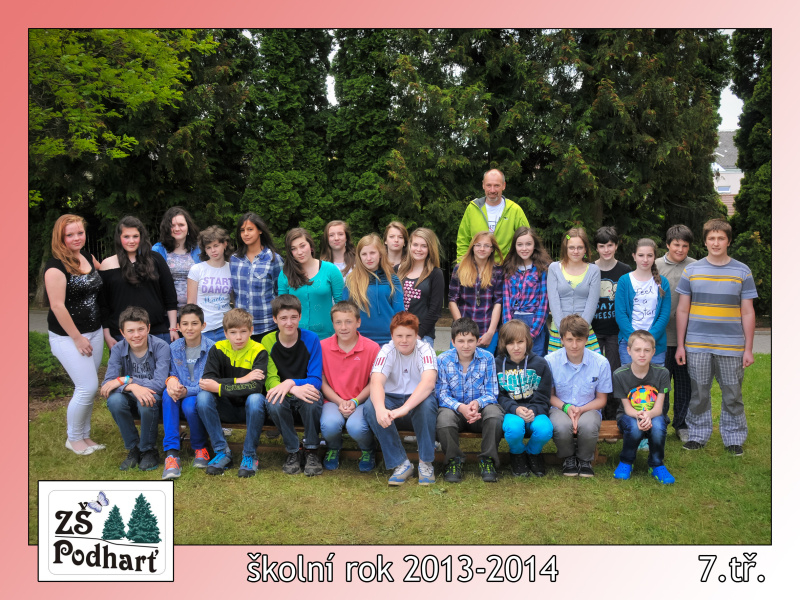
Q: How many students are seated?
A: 10